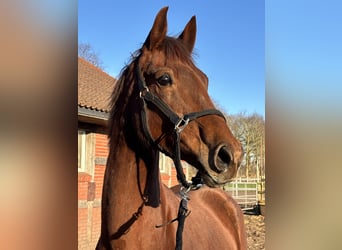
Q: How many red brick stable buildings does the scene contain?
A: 1